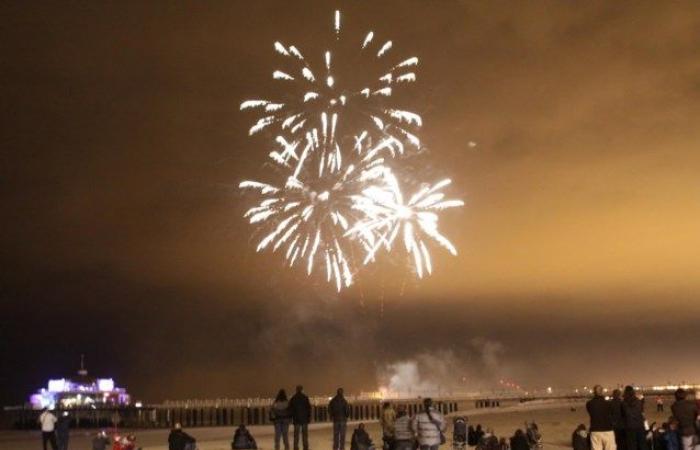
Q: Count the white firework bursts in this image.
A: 3